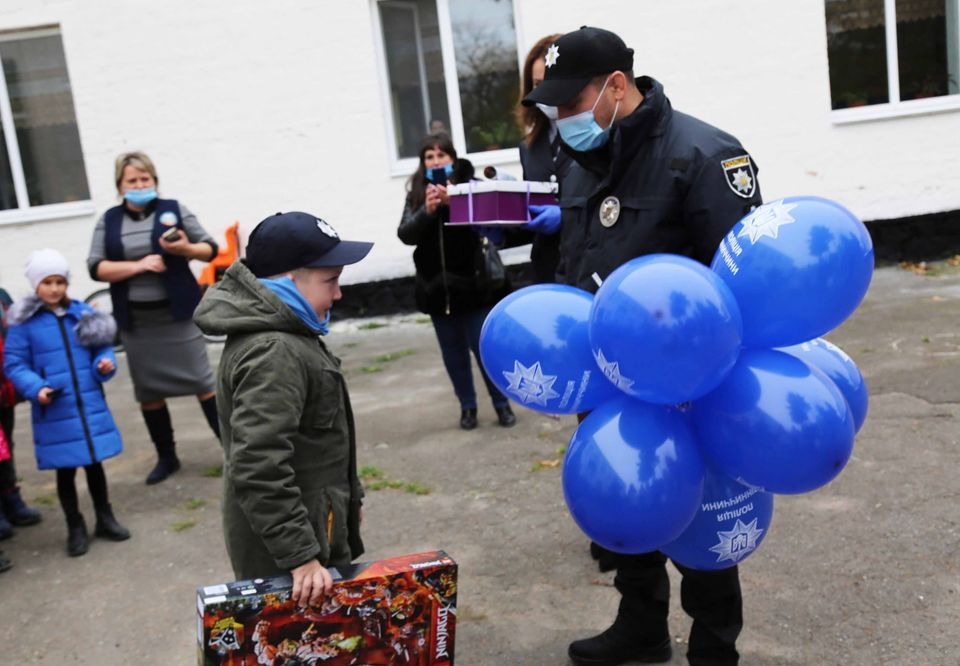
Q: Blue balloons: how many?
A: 7